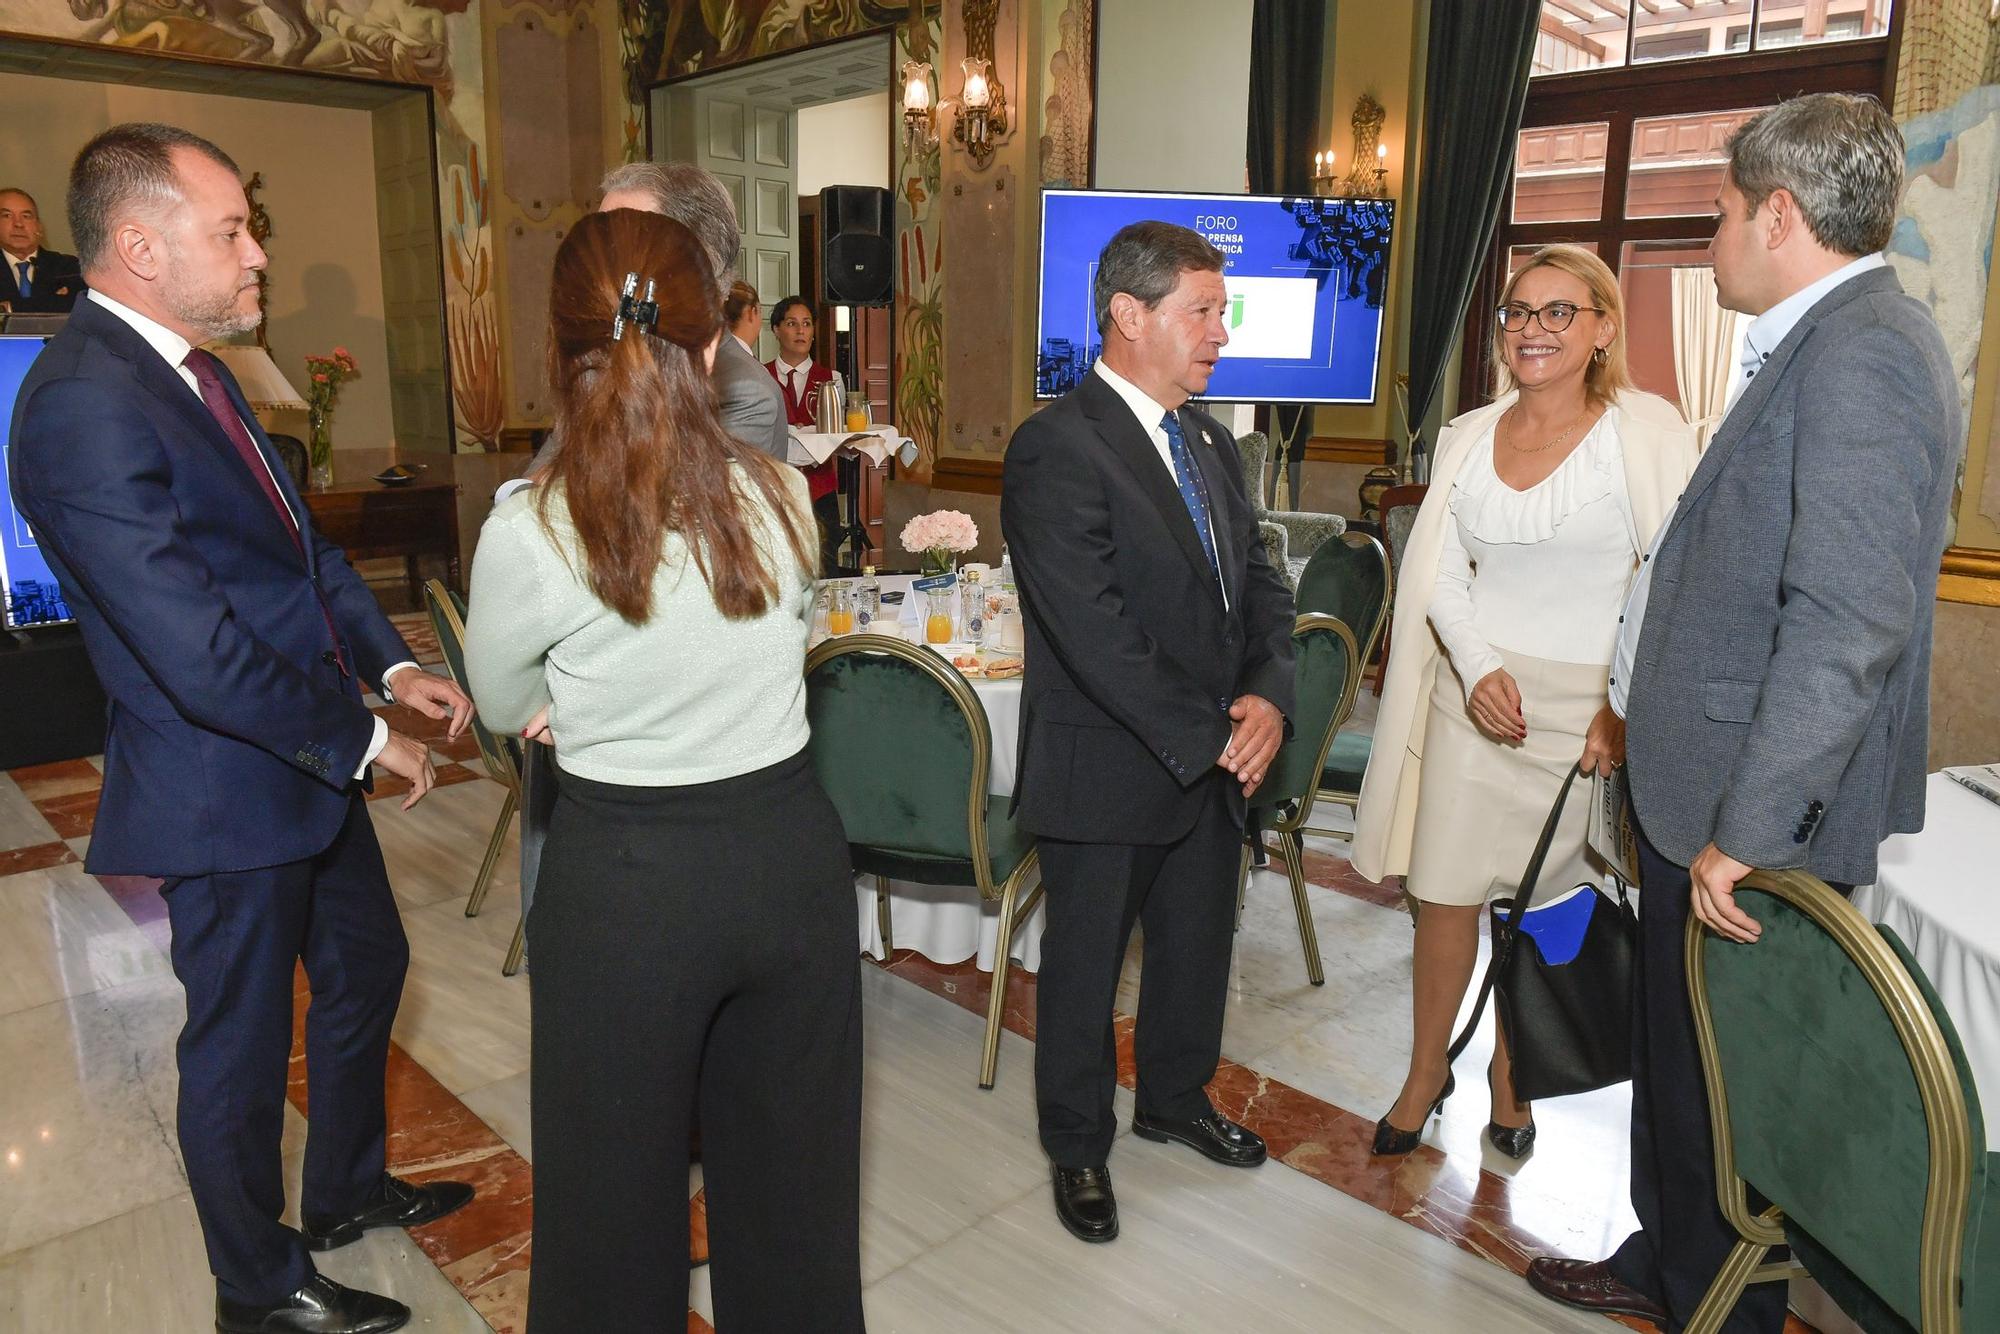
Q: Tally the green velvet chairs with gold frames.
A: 5